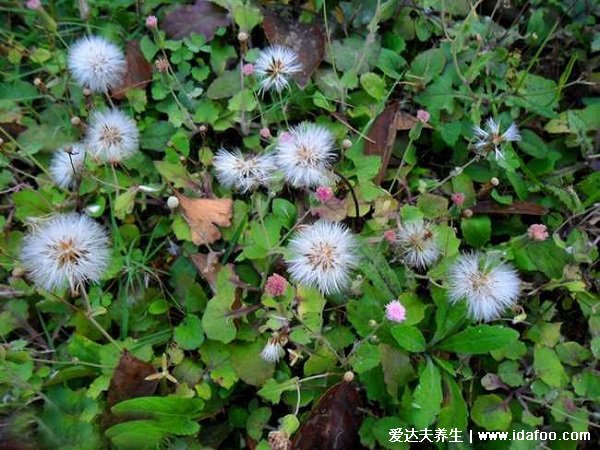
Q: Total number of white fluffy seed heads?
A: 12